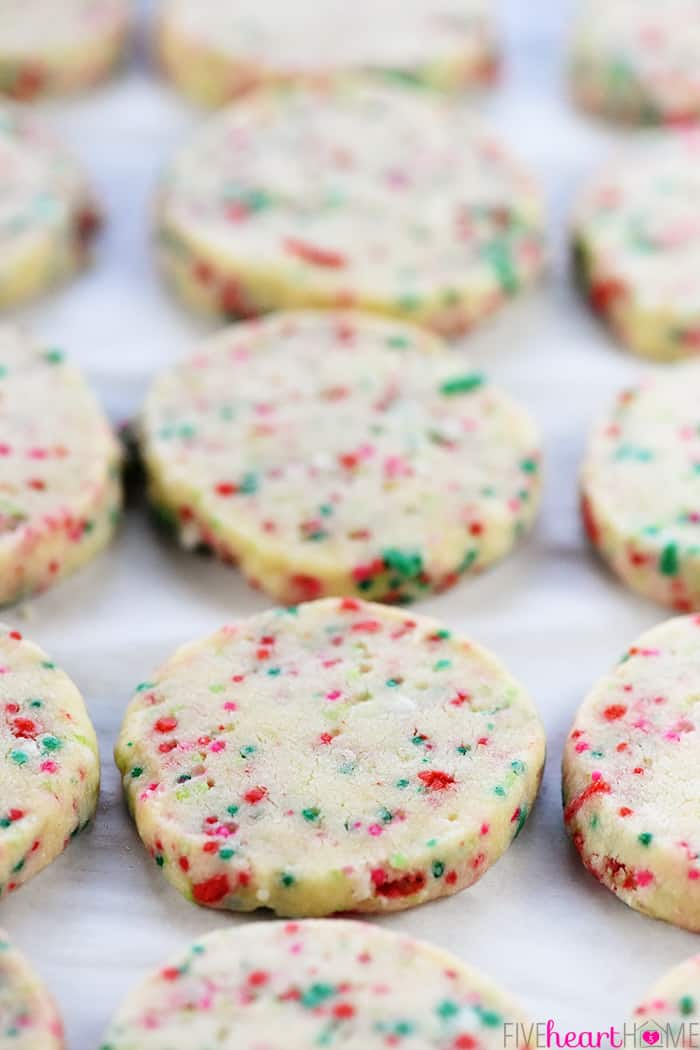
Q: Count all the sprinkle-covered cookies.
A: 15